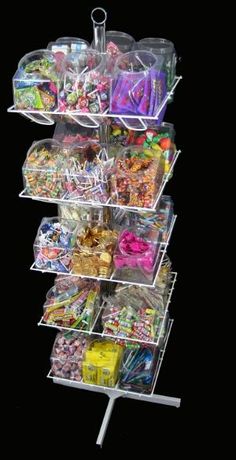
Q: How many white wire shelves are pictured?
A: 5